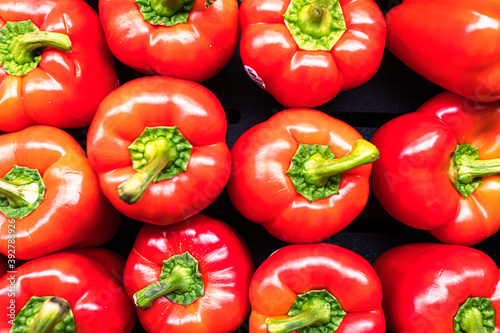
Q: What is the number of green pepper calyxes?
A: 11